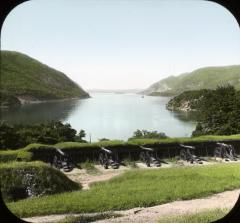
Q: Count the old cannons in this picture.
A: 5